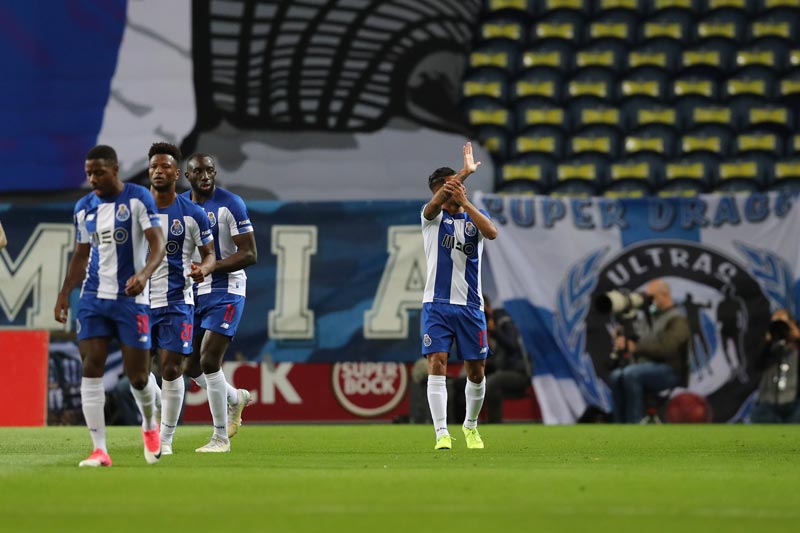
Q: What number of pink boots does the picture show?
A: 2